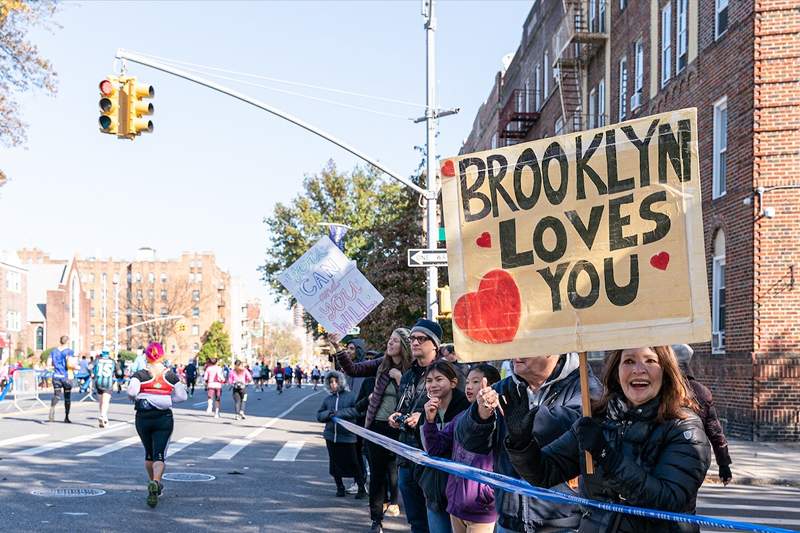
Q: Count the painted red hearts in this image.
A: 4